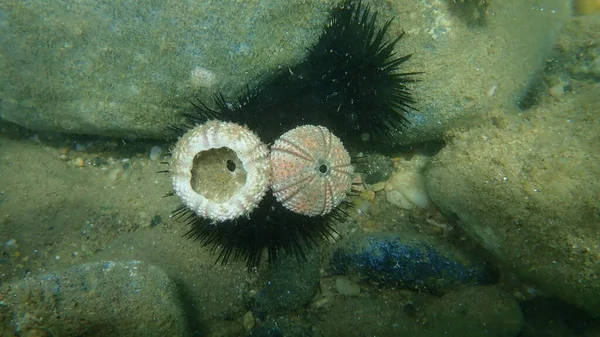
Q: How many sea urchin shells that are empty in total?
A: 2